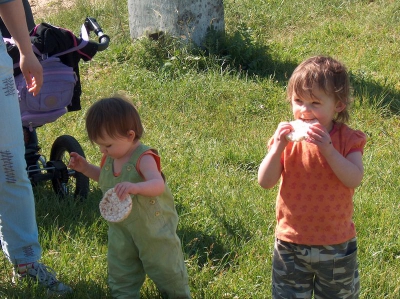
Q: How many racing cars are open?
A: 0